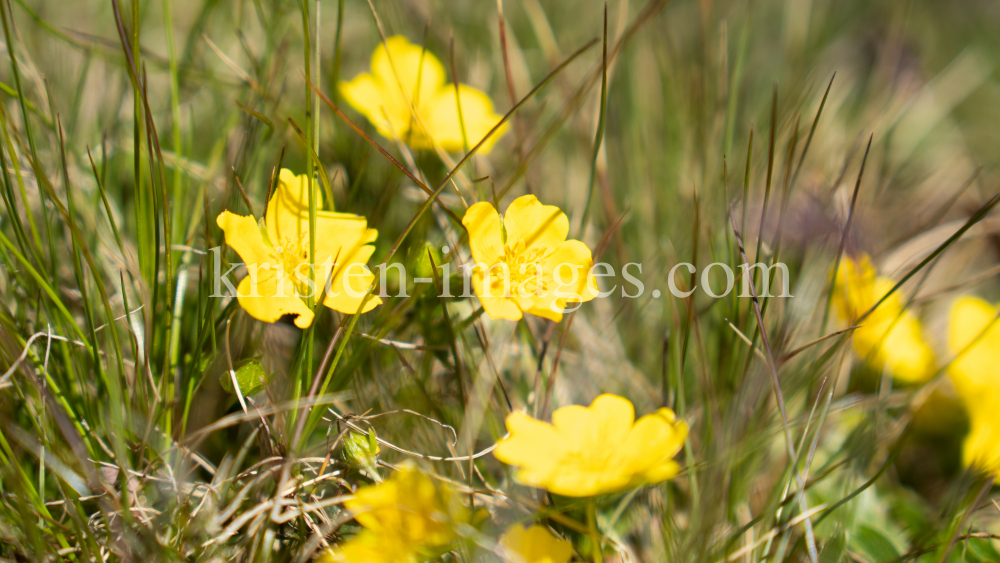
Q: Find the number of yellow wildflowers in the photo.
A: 8